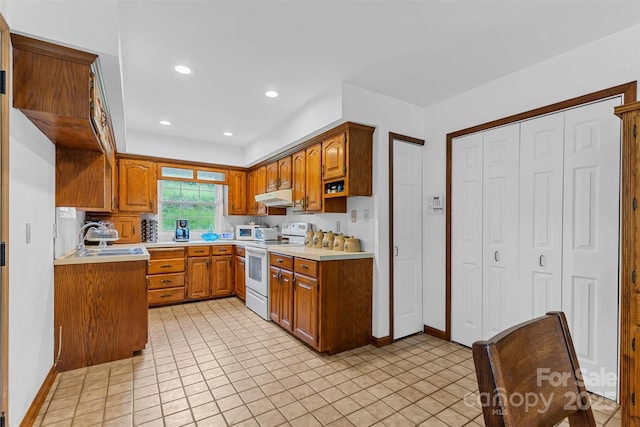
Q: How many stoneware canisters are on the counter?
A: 5